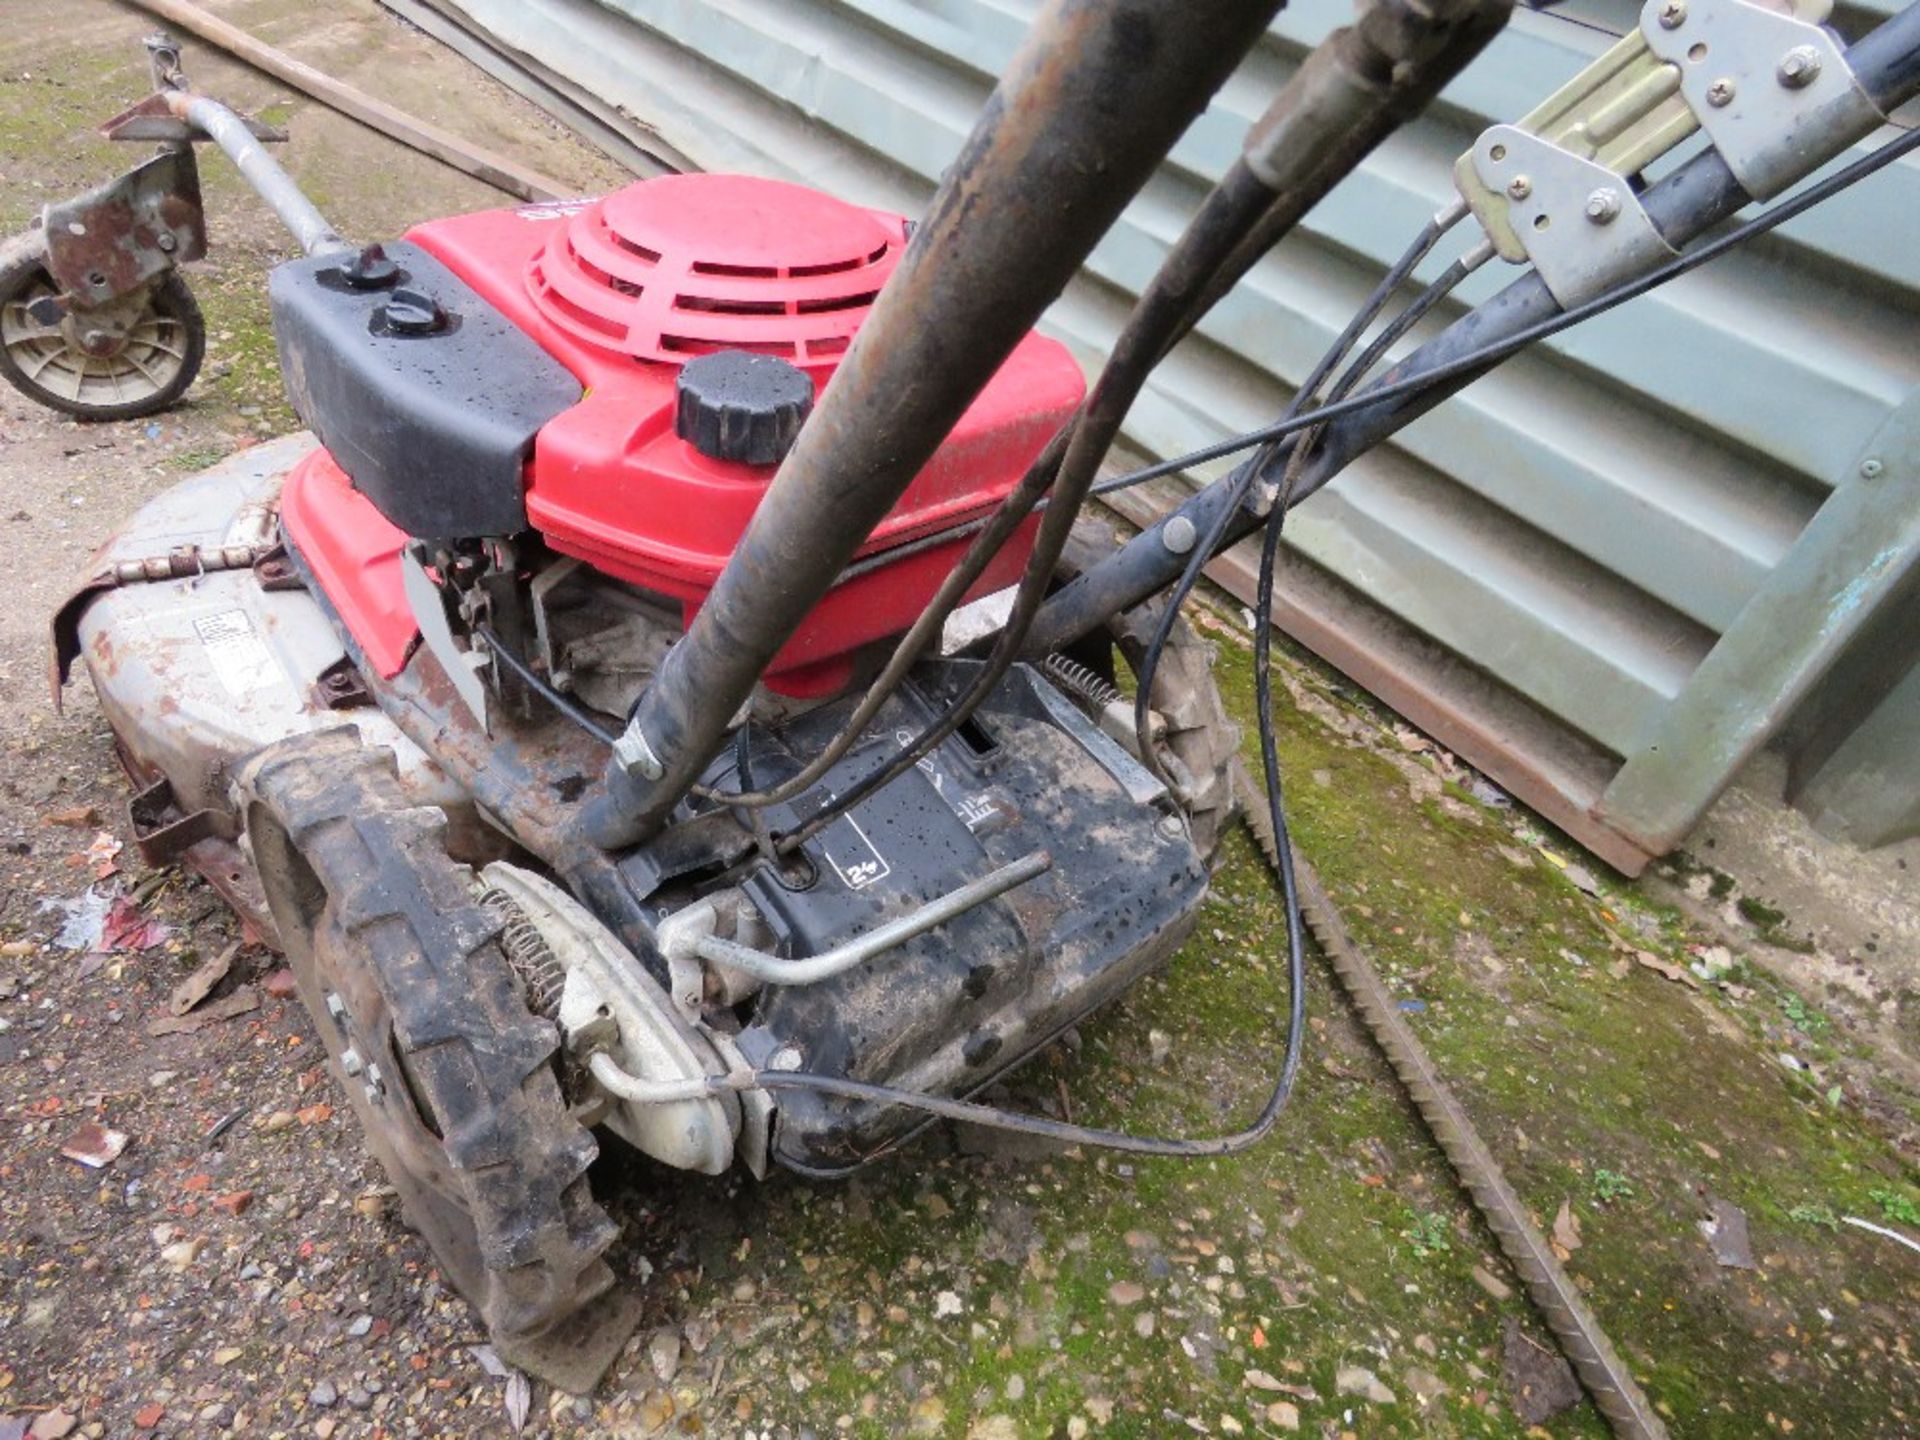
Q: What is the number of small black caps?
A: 2